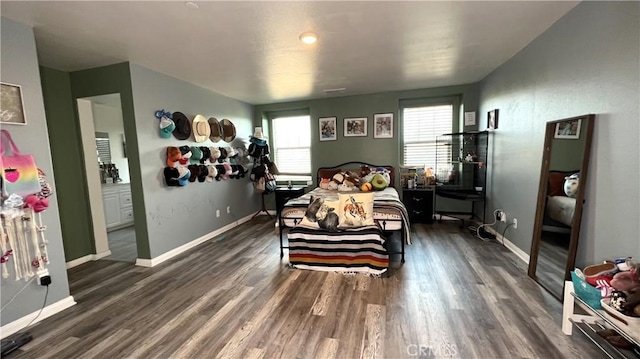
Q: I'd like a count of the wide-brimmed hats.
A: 4